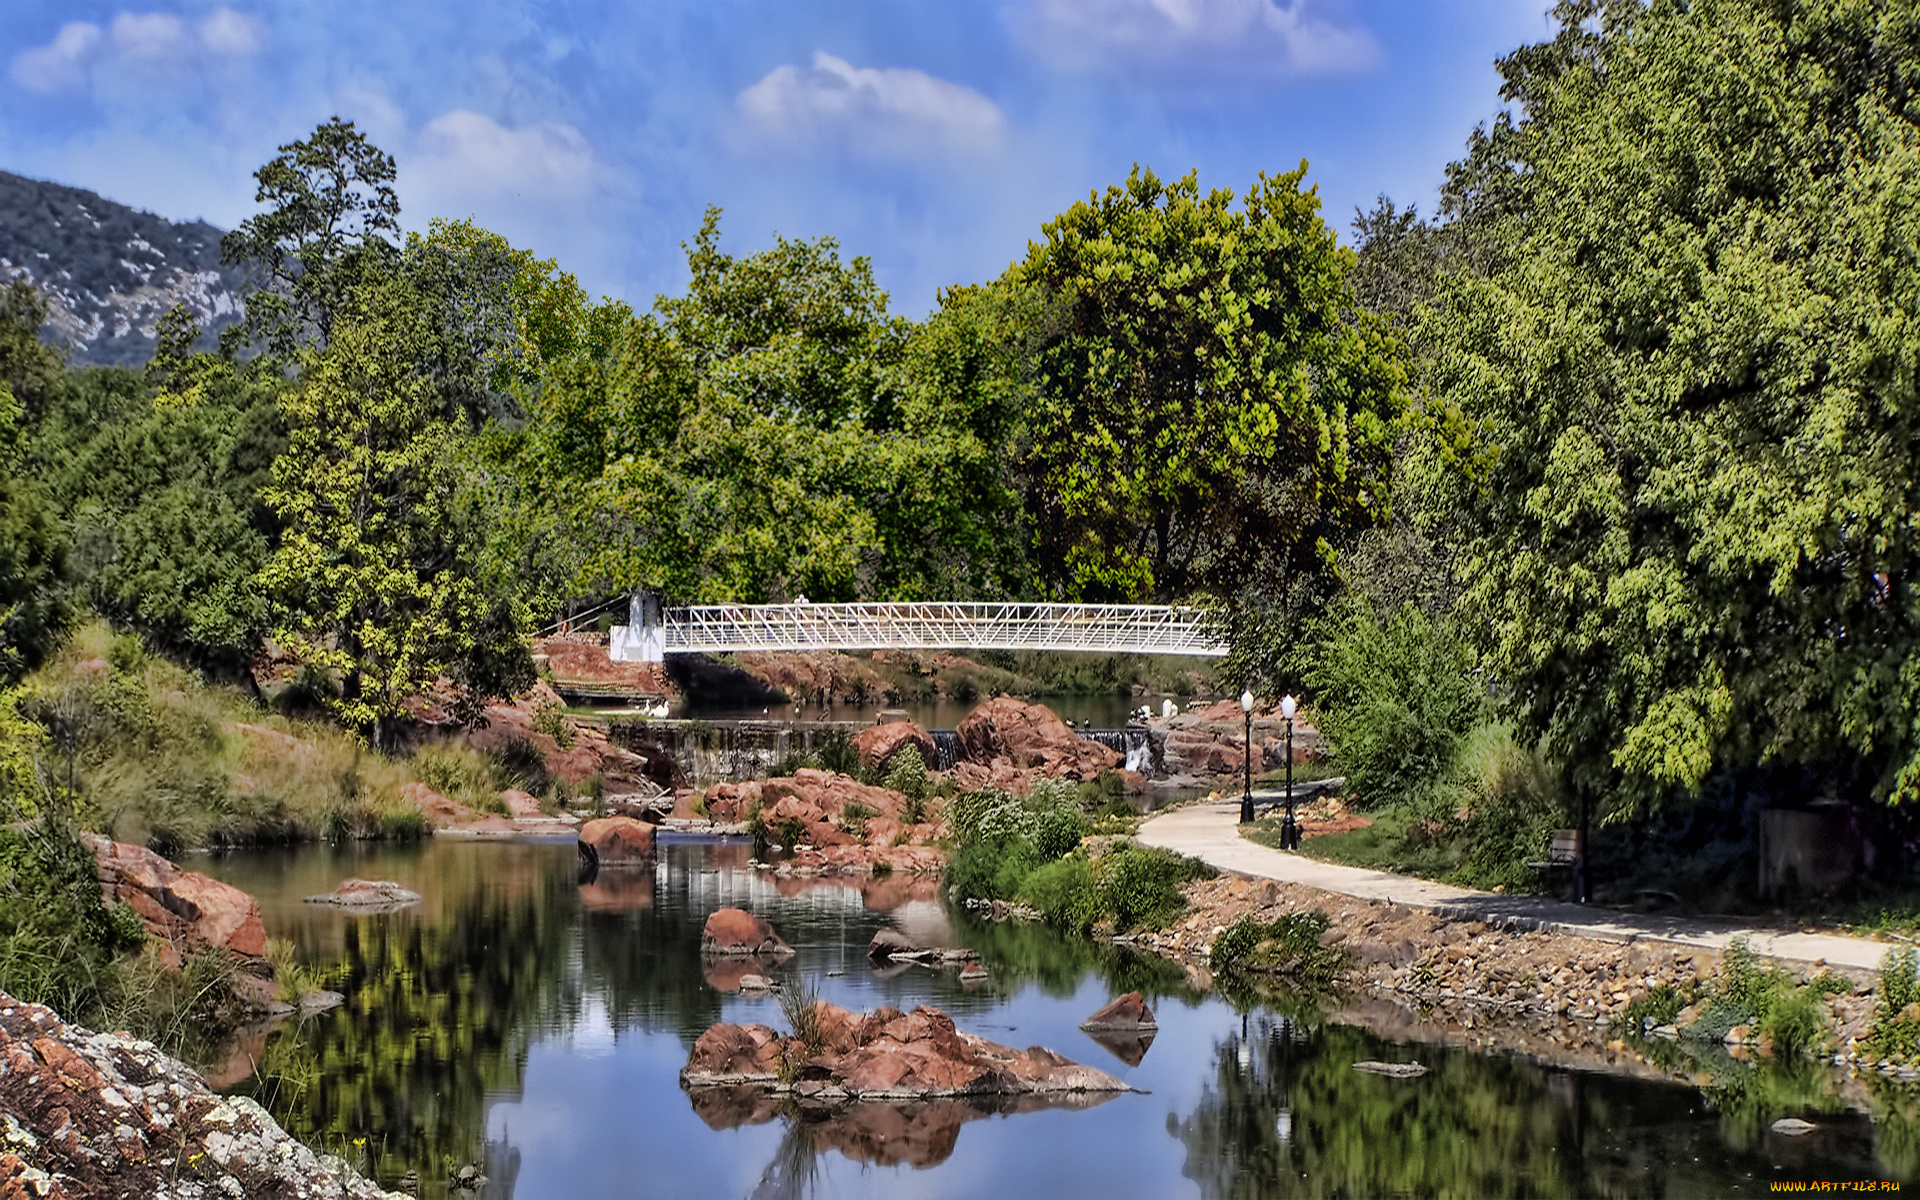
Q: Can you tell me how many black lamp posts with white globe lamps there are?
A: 2